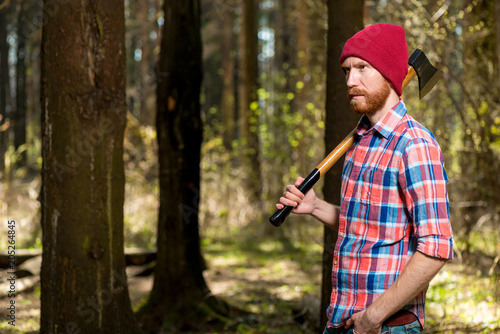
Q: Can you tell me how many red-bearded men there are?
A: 1